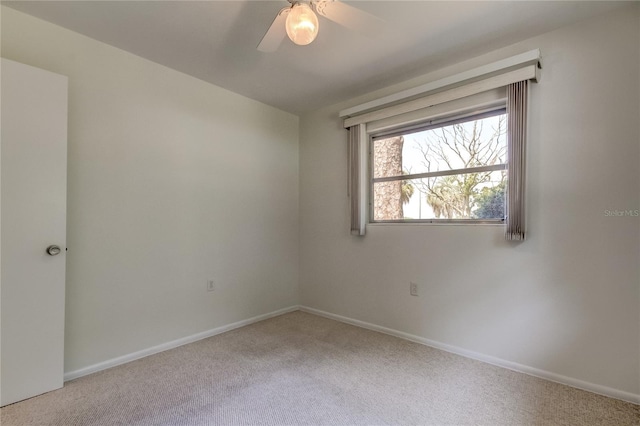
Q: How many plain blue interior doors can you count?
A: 0